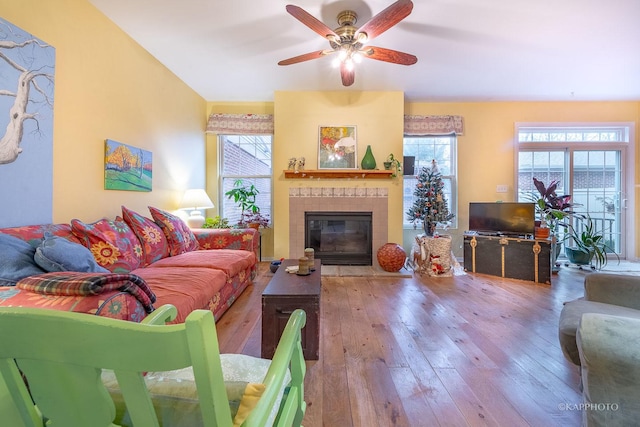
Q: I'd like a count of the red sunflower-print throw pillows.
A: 3